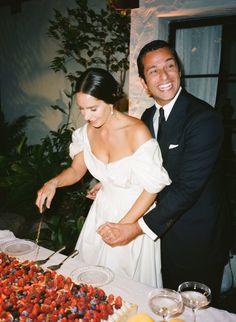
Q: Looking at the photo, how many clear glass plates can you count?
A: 2